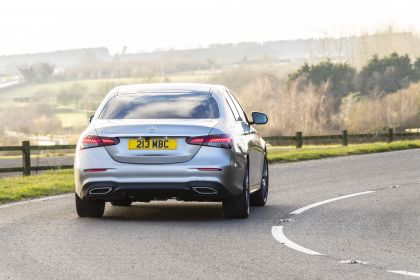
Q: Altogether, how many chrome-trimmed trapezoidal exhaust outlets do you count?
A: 2